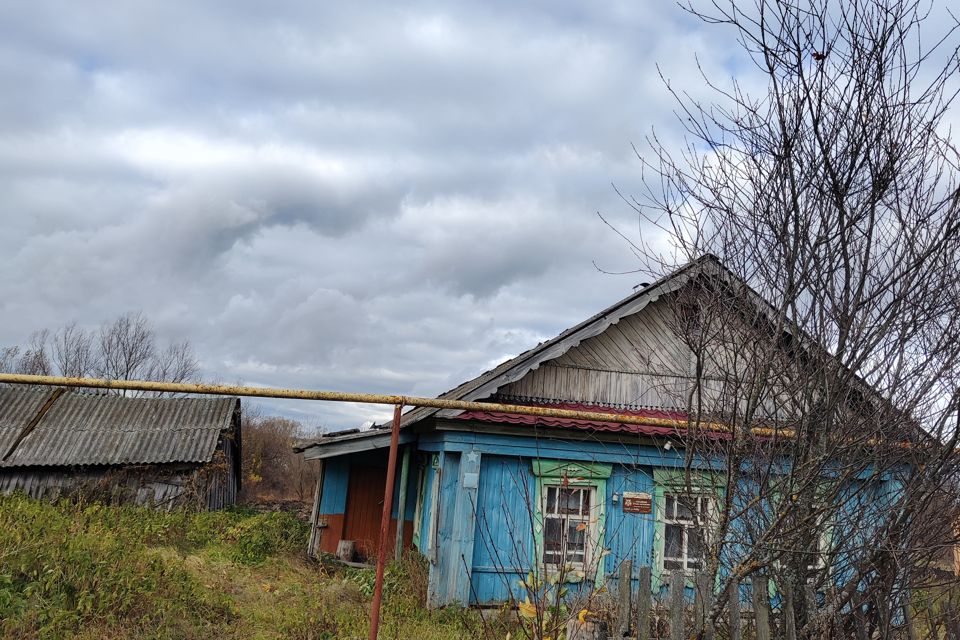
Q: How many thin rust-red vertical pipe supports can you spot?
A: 1